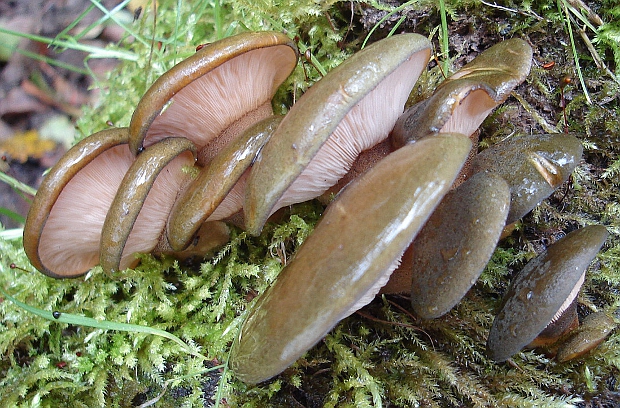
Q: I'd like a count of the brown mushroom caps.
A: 11